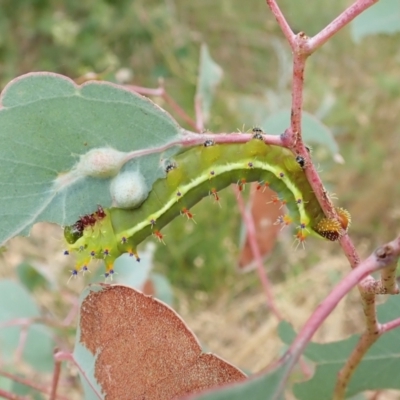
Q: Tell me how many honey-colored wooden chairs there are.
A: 0